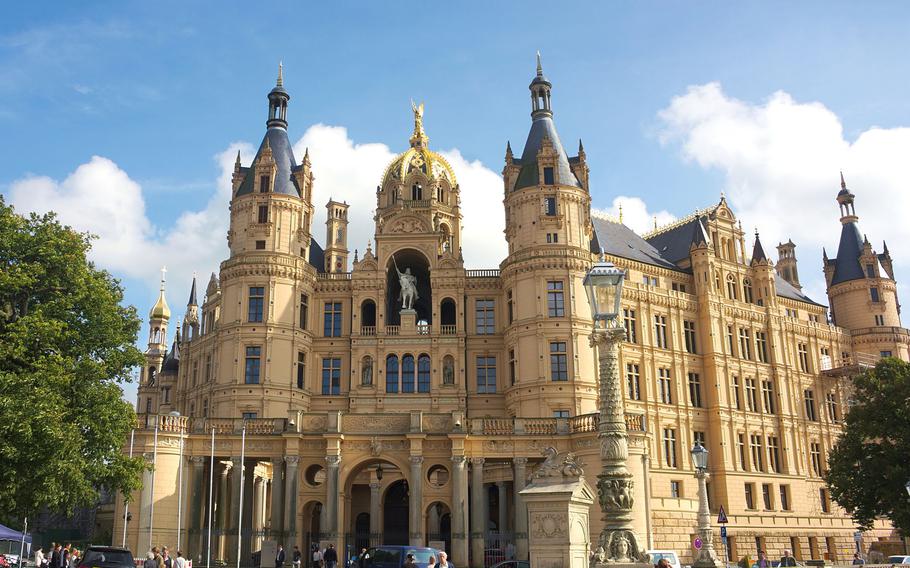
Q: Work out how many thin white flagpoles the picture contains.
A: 5